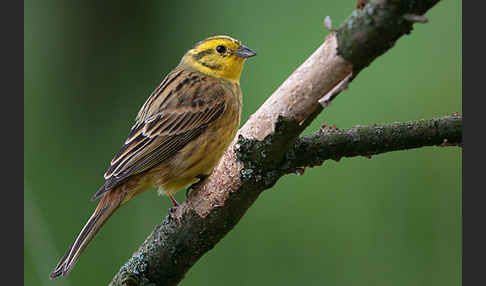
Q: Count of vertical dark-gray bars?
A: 2